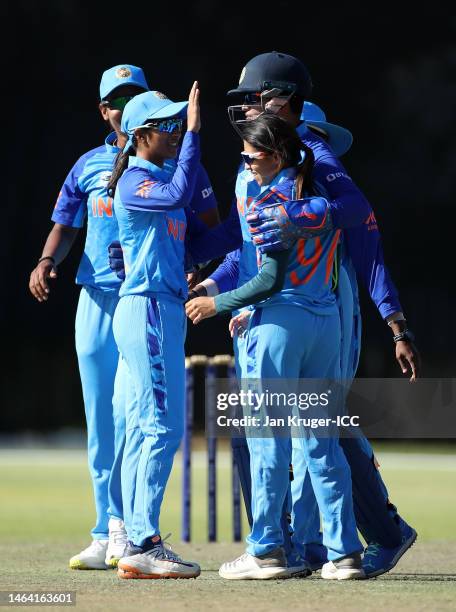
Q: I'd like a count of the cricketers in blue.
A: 5